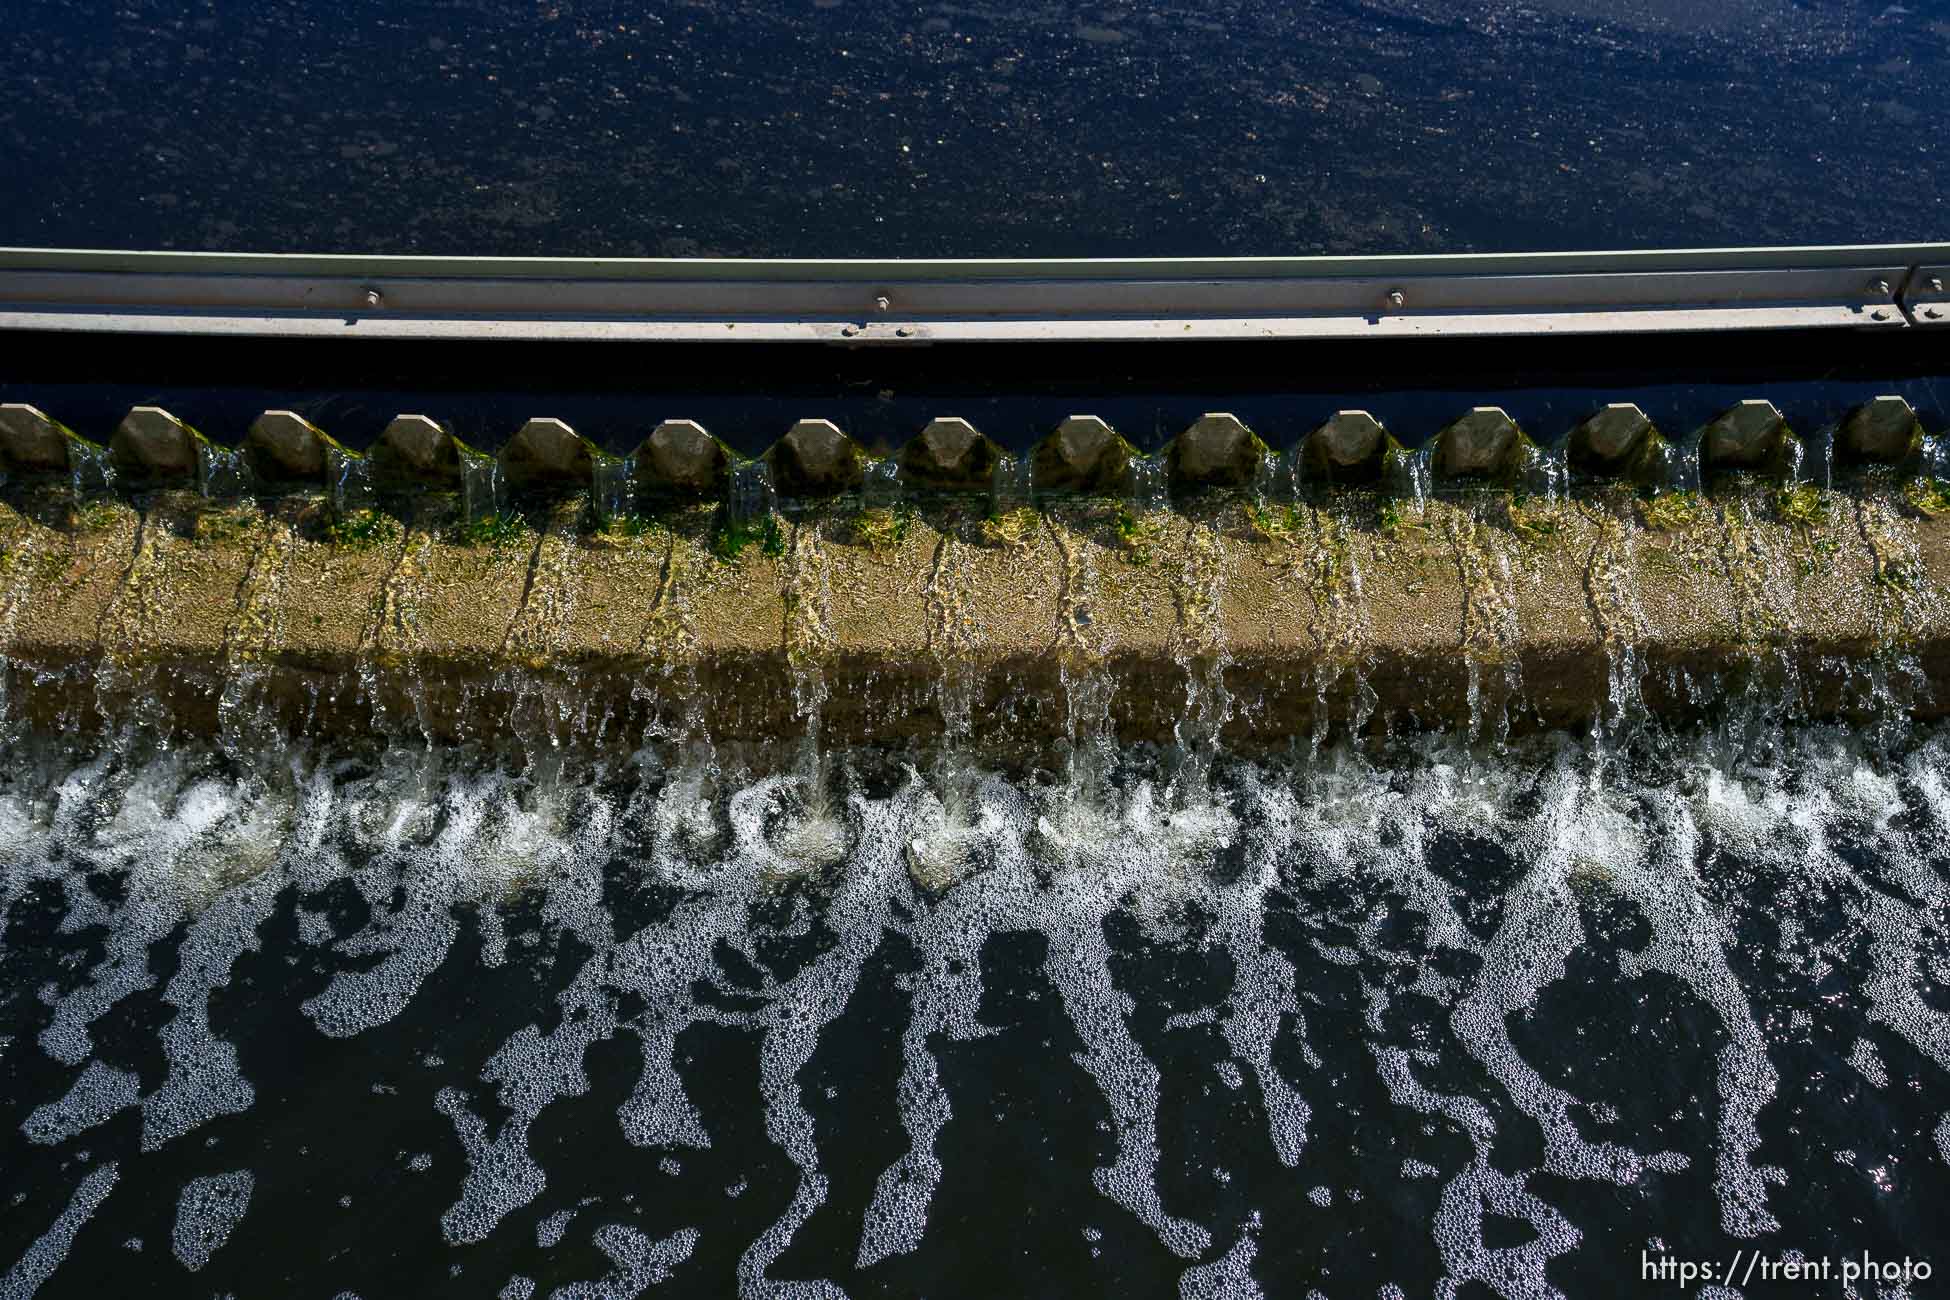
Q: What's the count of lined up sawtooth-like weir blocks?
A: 15